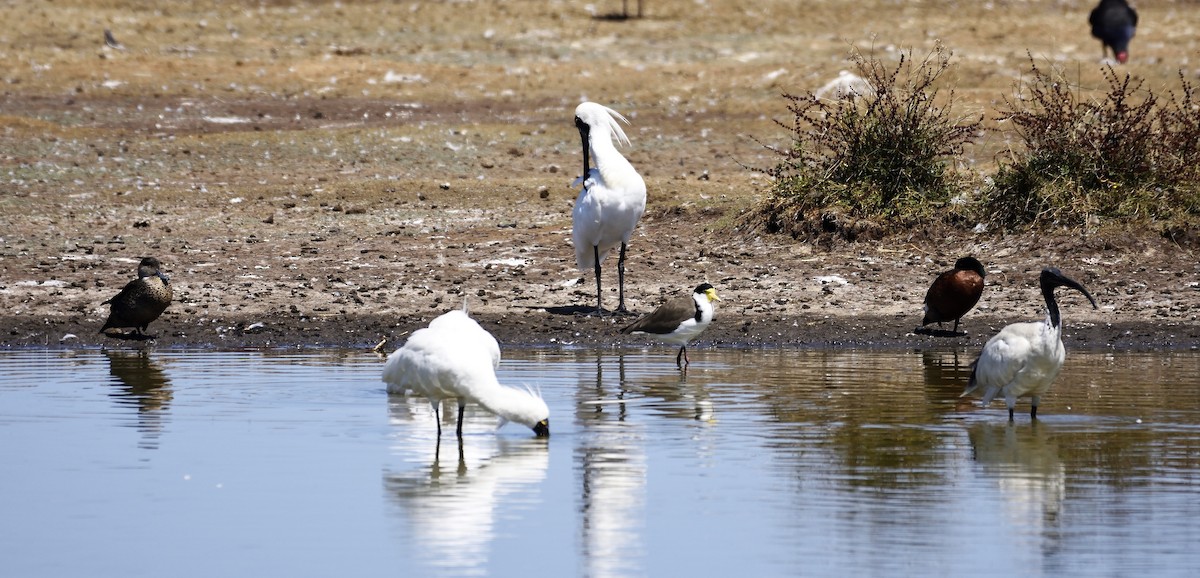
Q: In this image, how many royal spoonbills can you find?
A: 2